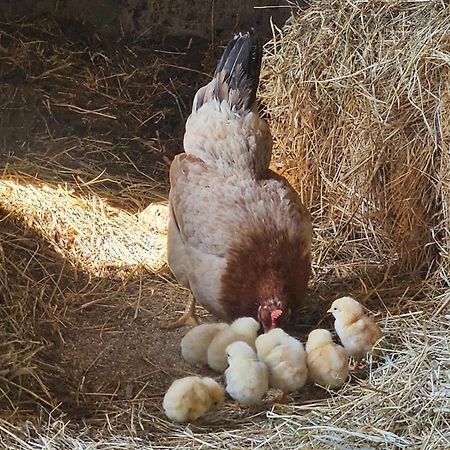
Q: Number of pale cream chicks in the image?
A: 7